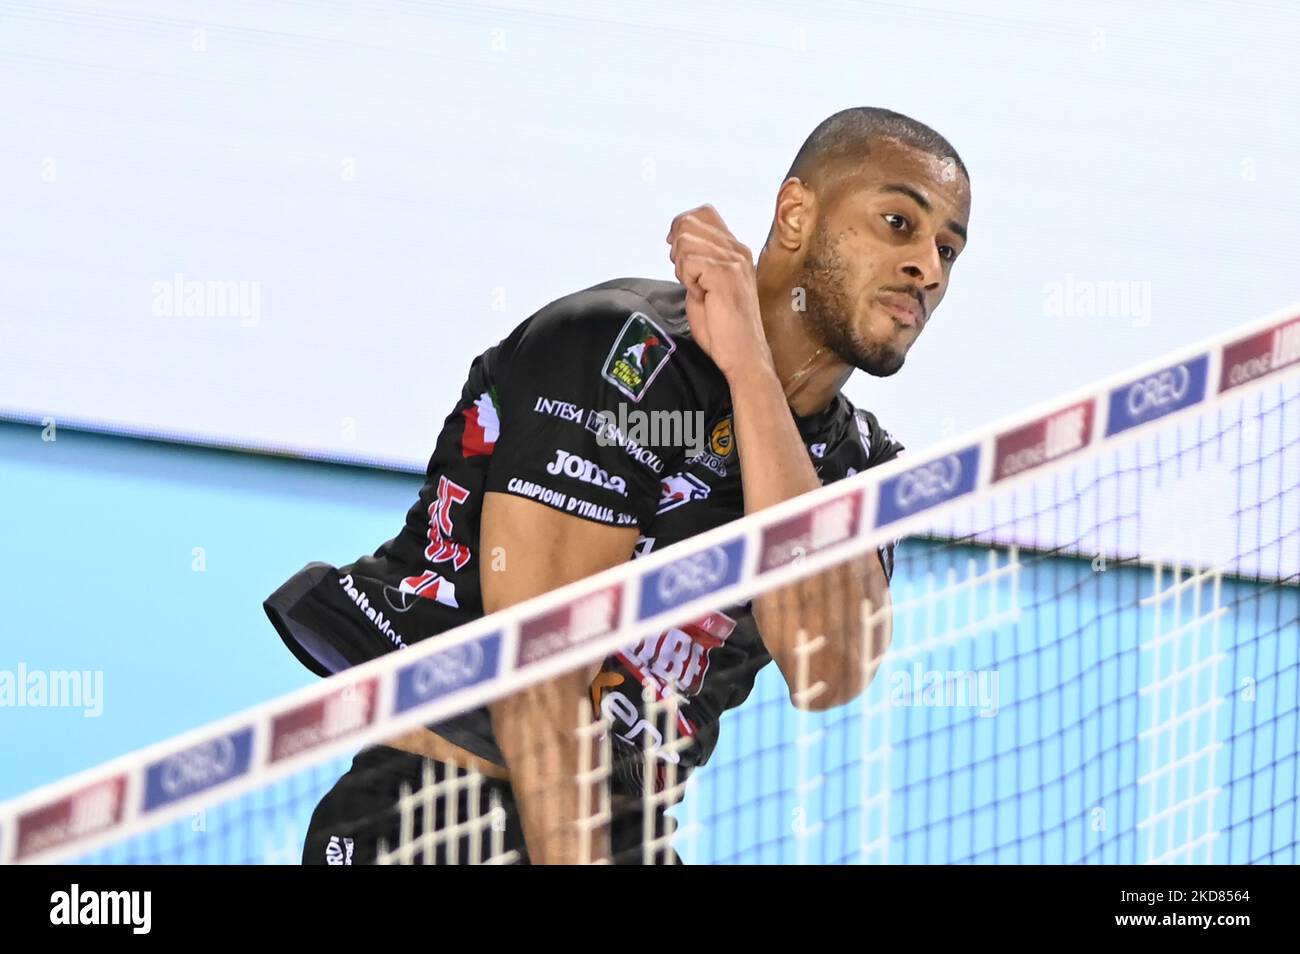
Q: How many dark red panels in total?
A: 6